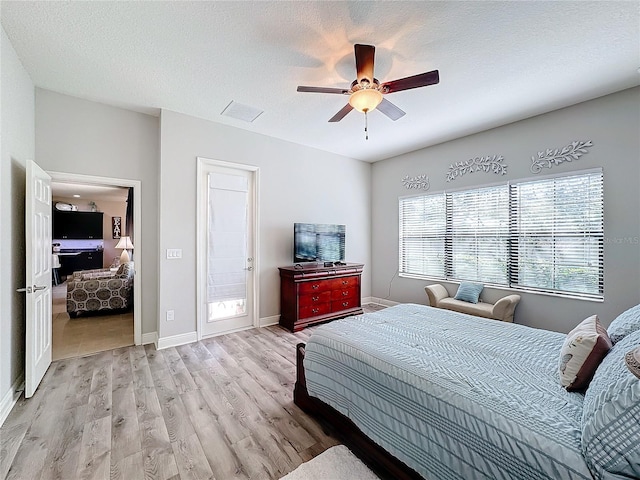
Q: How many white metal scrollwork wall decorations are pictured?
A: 3